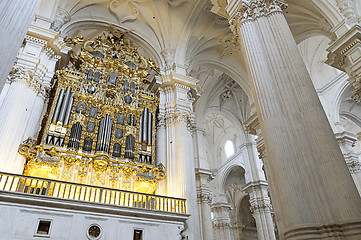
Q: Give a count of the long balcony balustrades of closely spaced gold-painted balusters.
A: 1